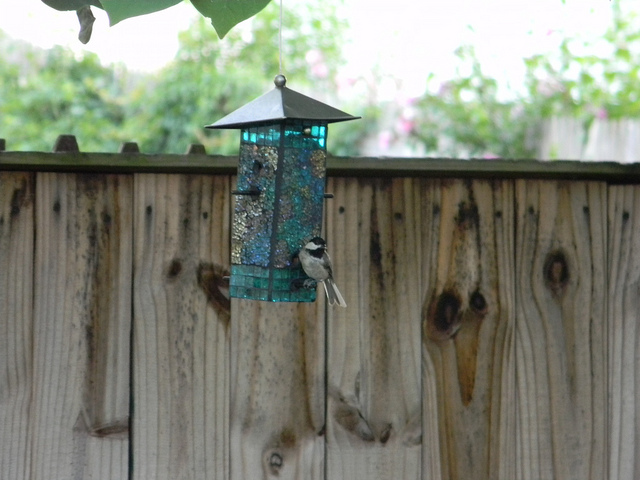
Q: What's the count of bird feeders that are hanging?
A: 1